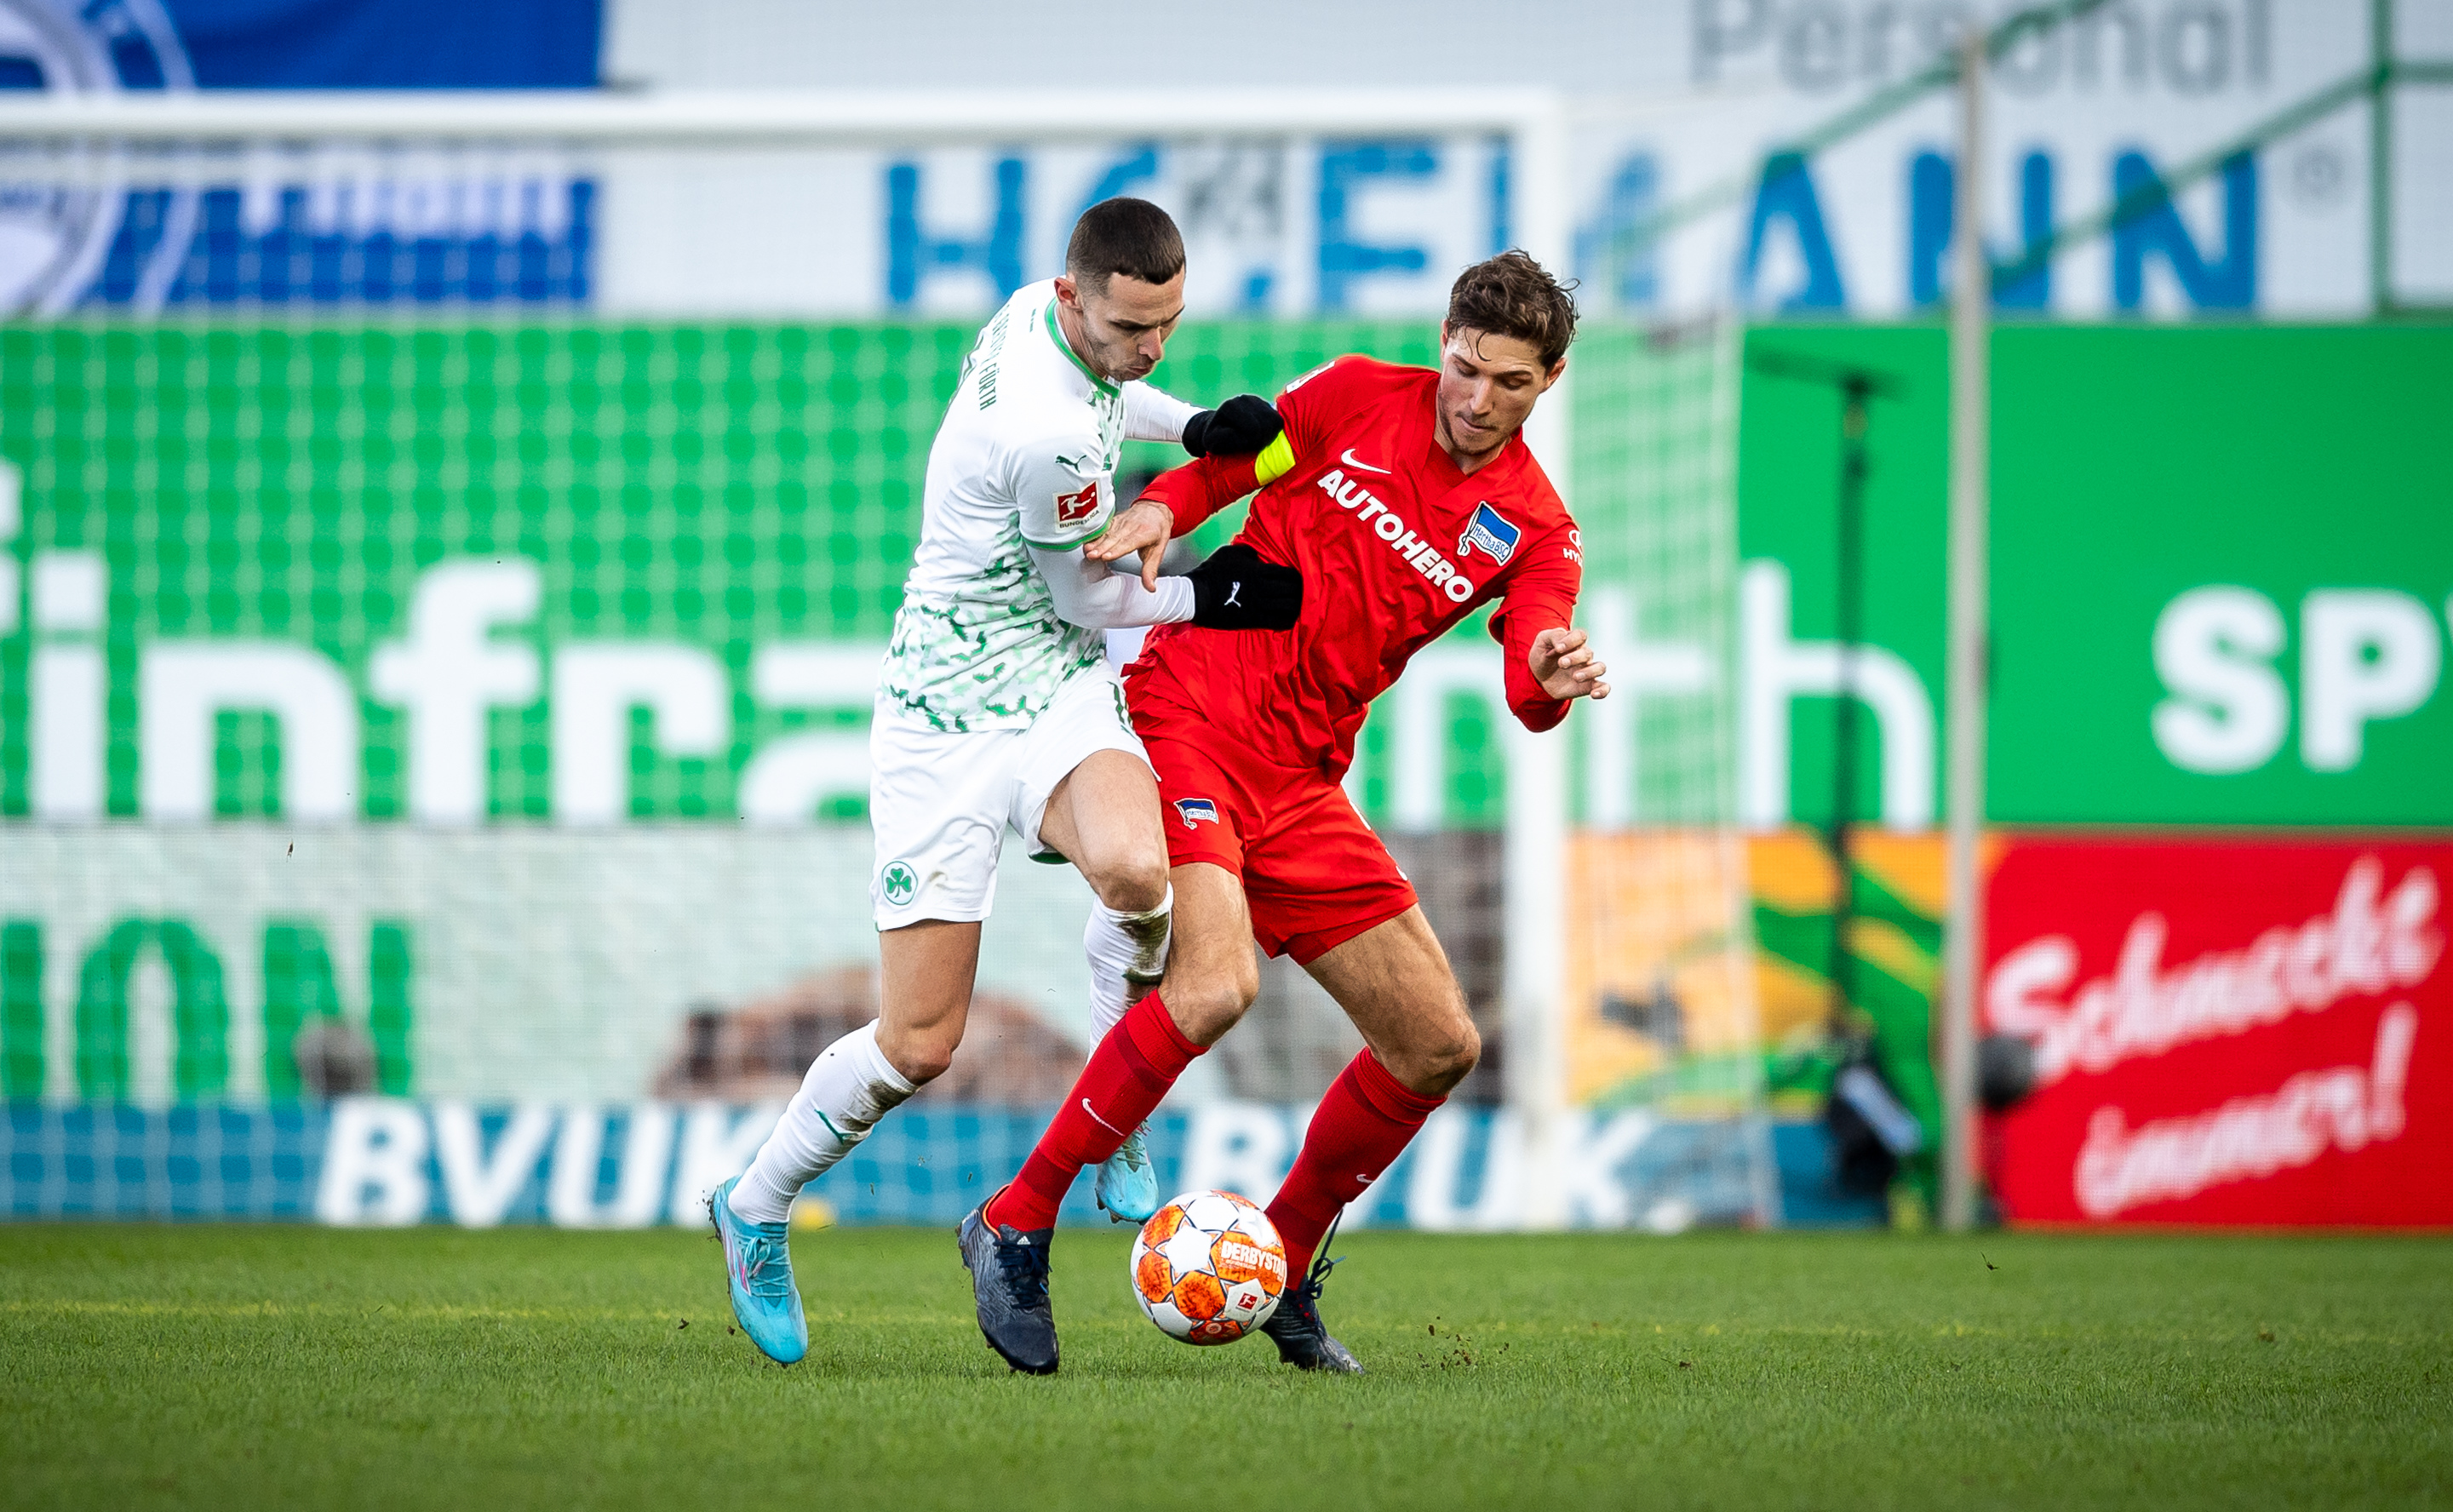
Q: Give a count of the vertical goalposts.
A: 1